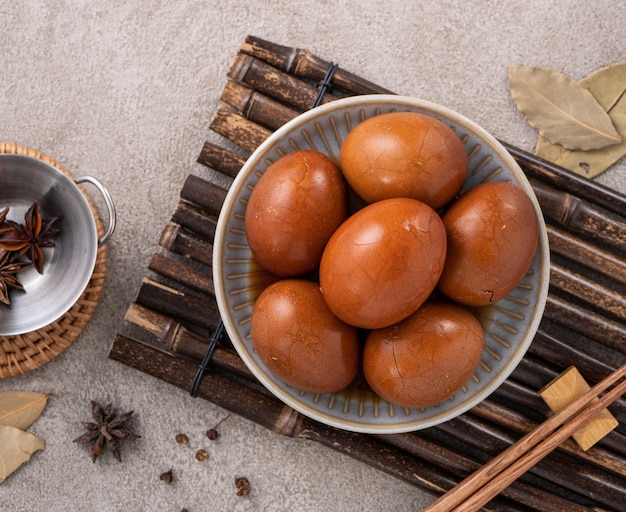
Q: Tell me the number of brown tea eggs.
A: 6